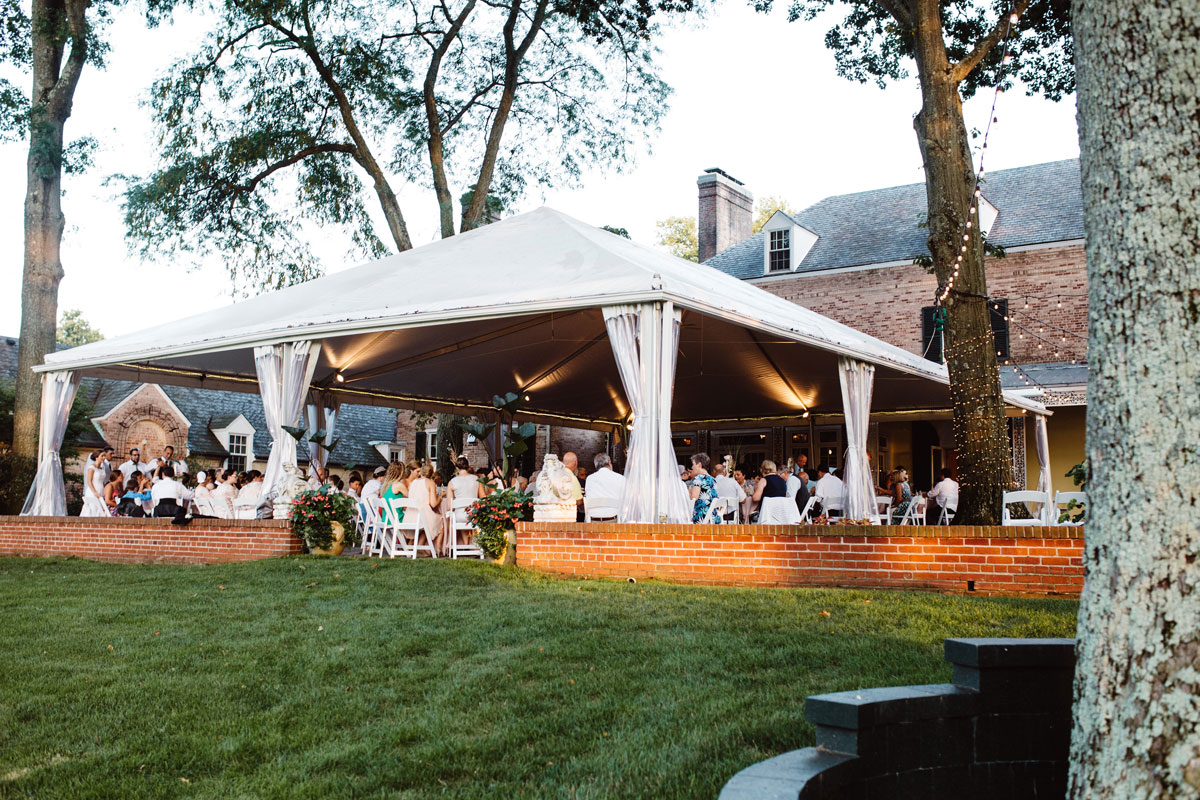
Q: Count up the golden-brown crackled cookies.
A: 0